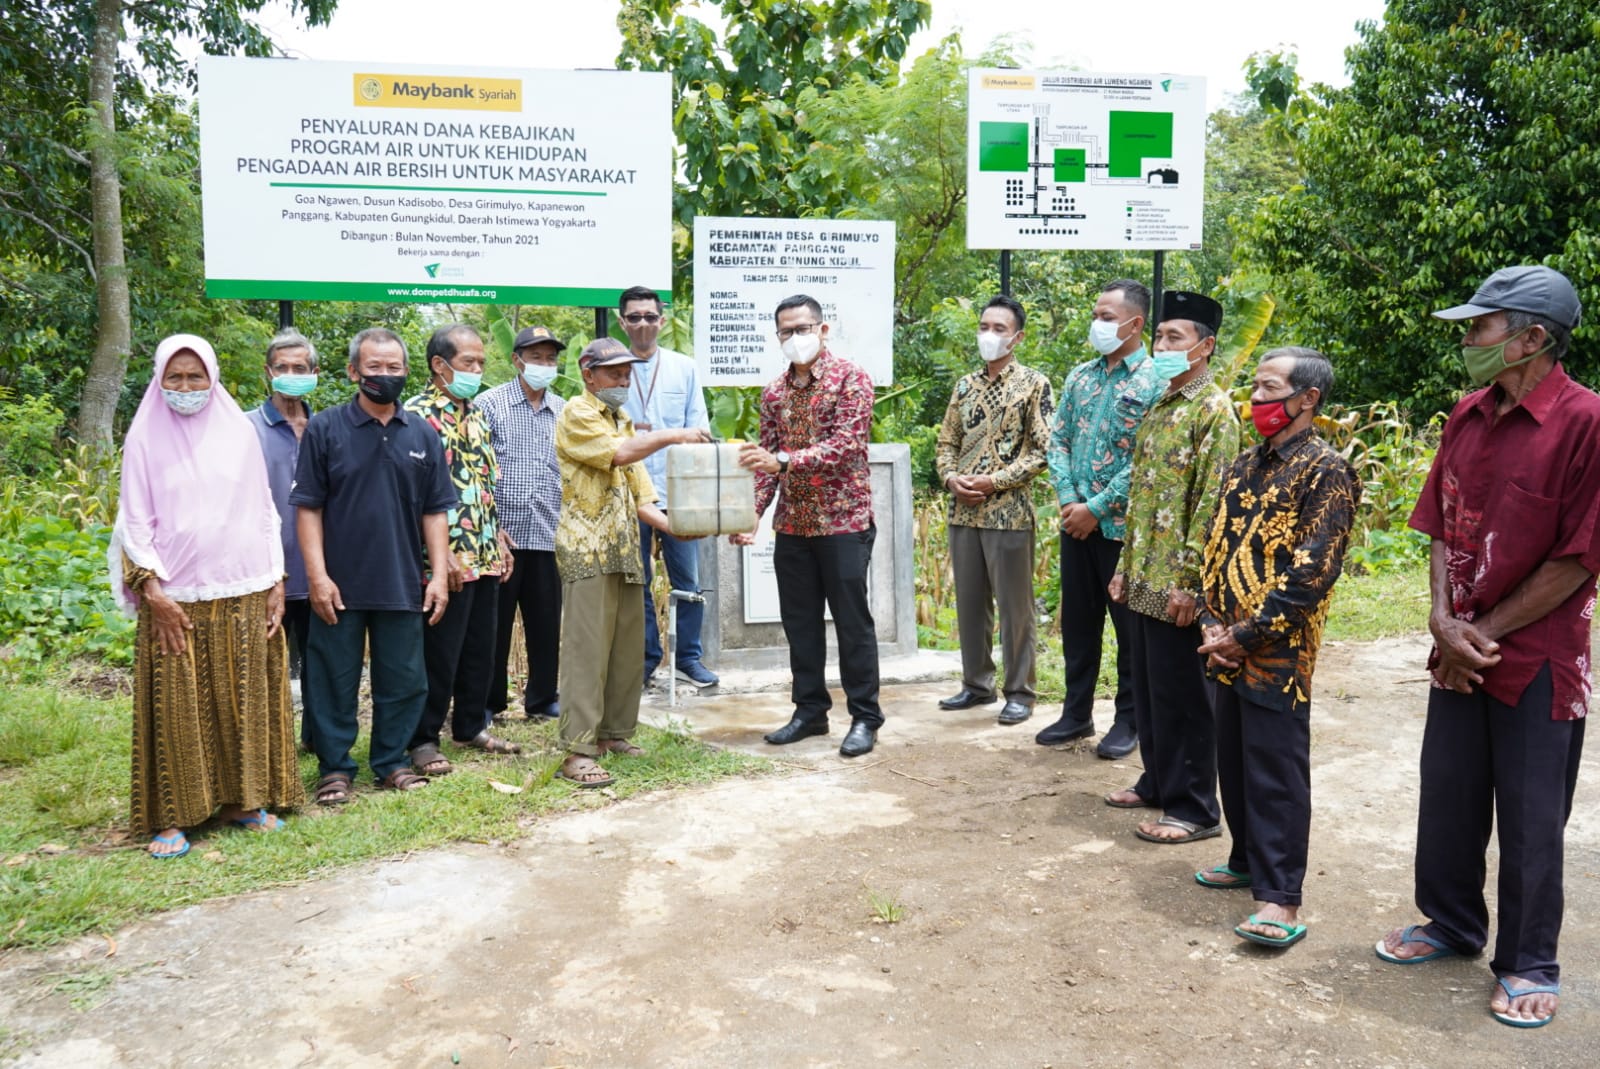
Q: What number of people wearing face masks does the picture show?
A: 13